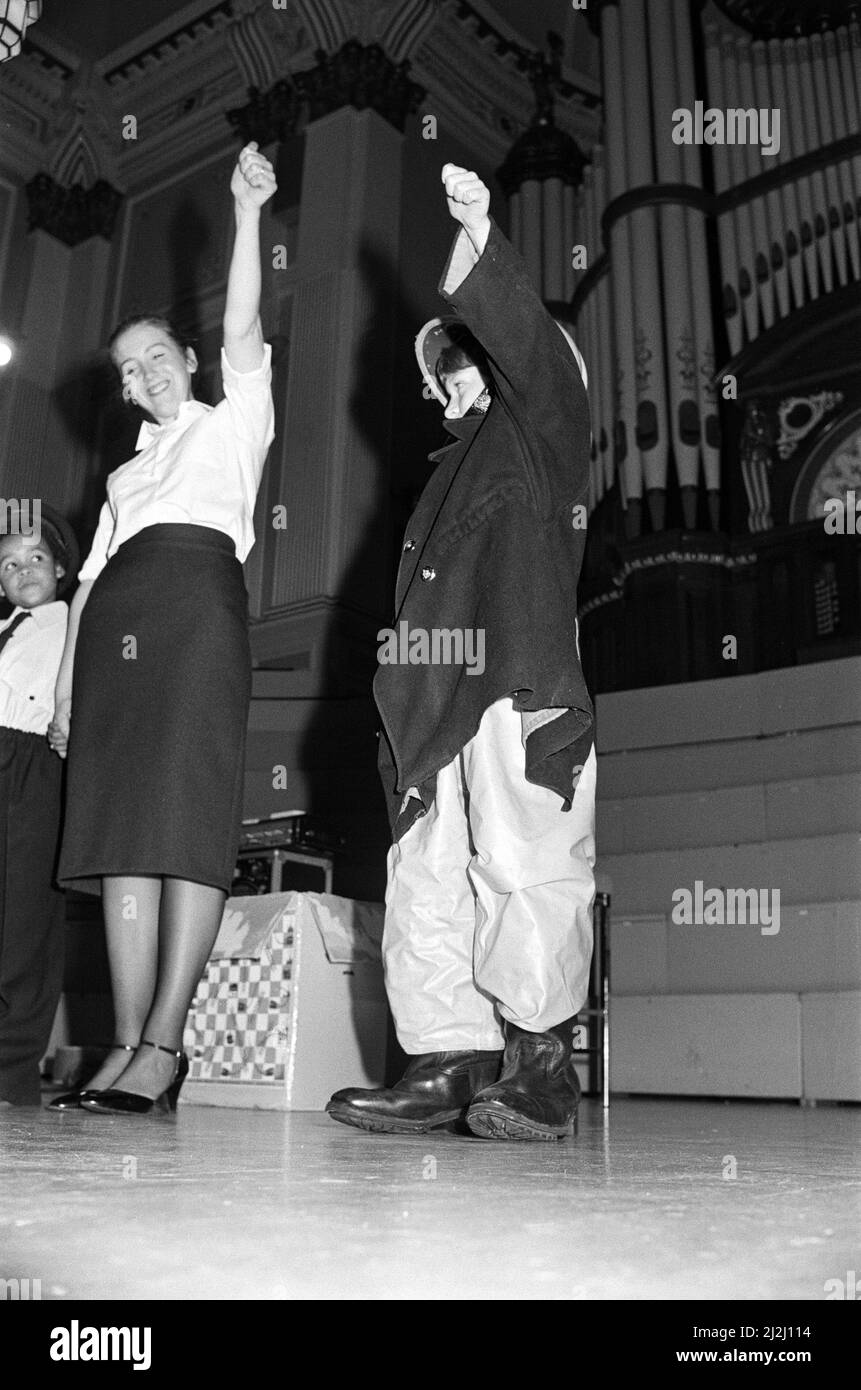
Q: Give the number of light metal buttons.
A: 2